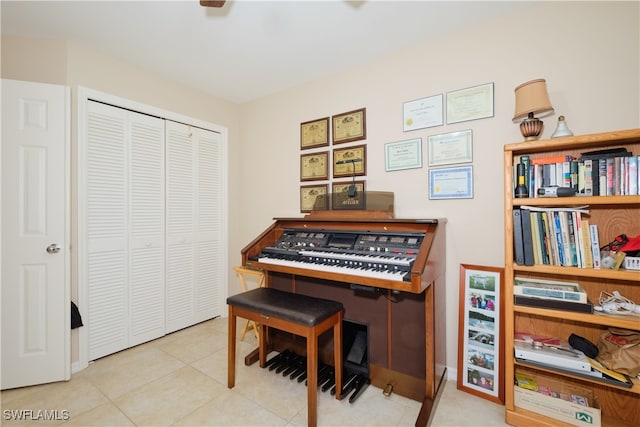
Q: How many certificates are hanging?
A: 11